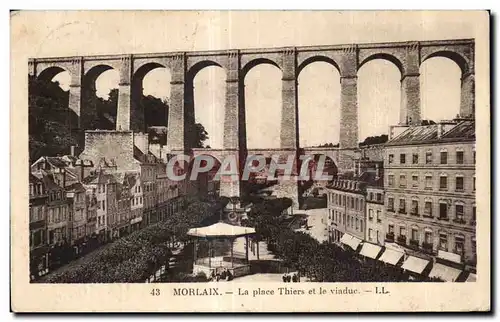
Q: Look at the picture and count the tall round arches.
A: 8